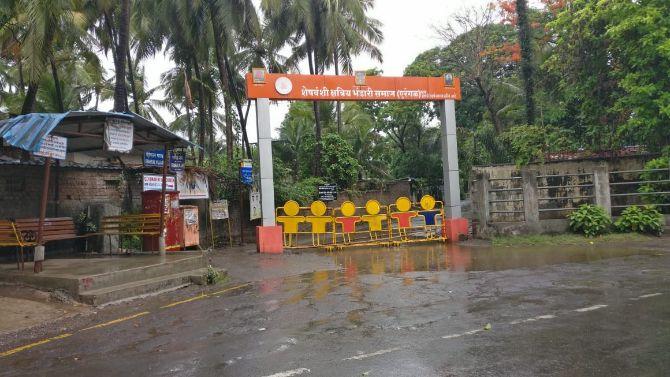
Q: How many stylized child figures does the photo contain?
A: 6